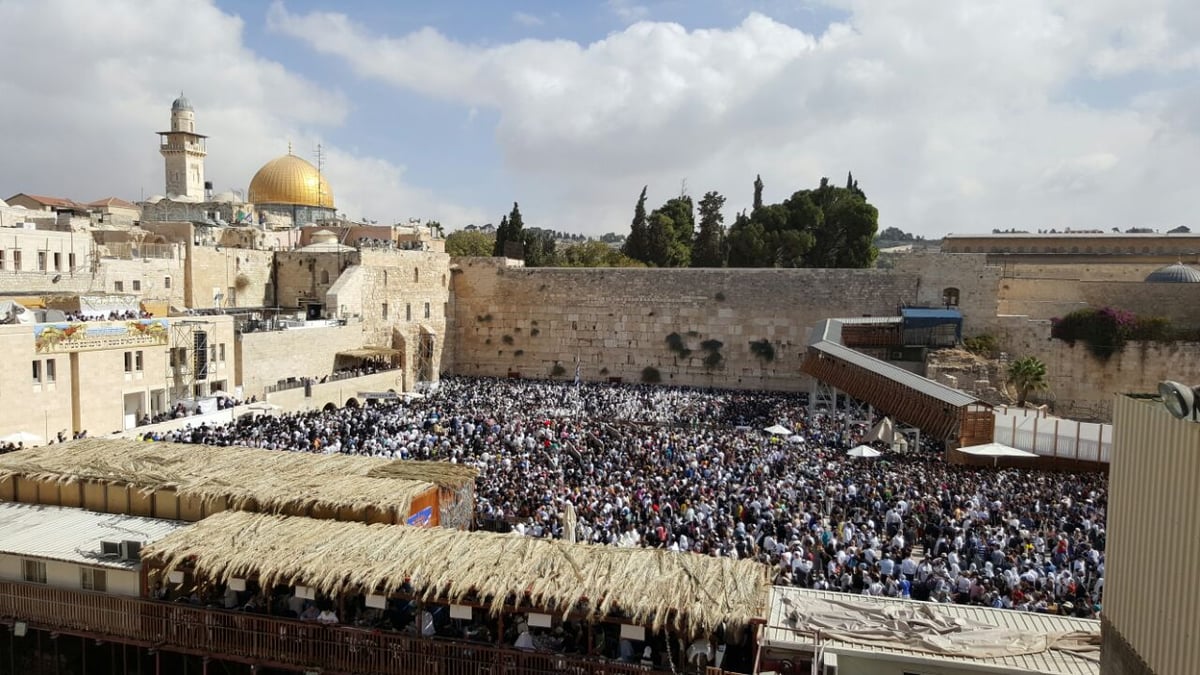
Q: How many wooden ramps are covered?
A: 1